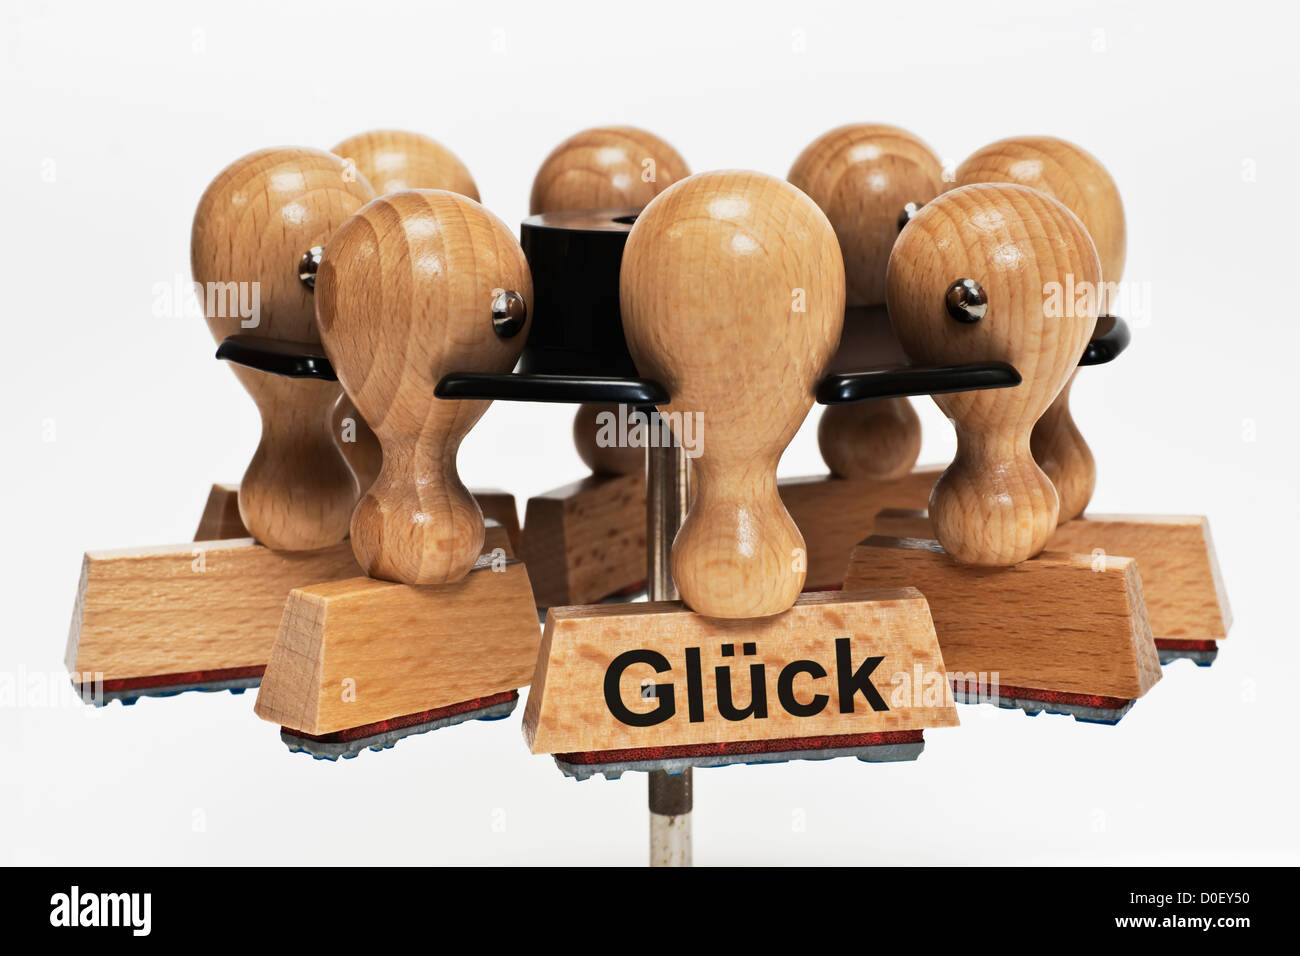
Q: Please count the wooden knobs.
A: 8